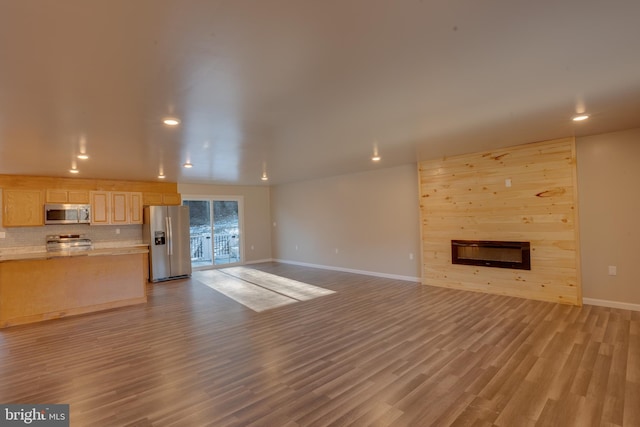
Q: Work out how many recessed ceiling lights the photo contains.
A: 8